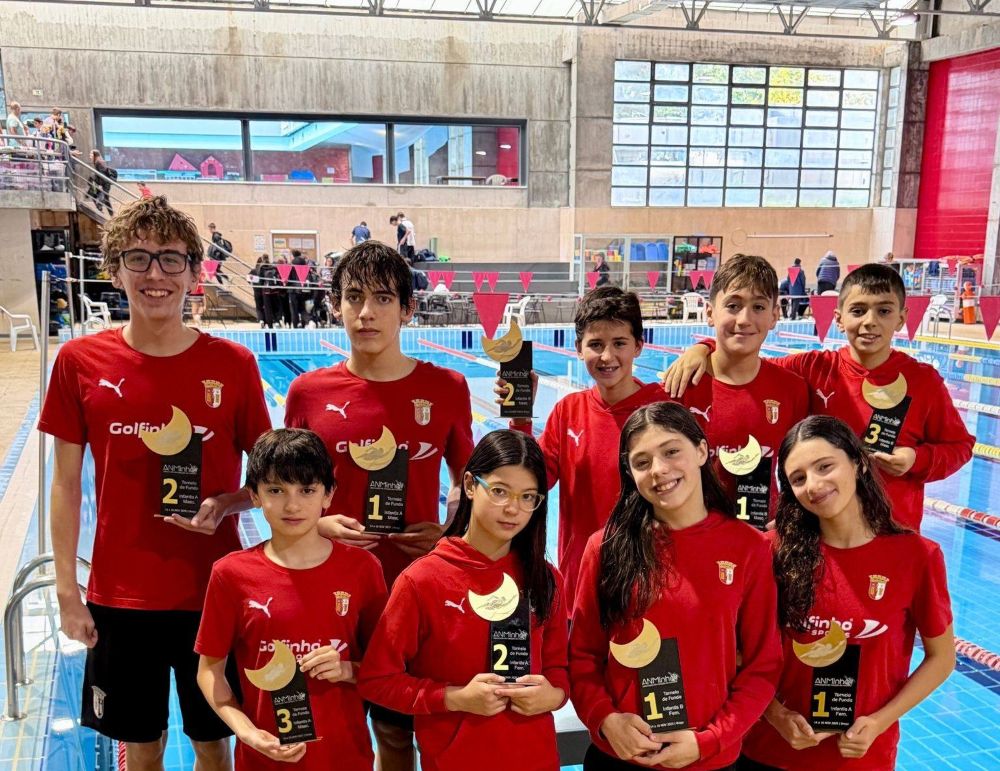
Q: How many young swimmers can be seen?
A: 9